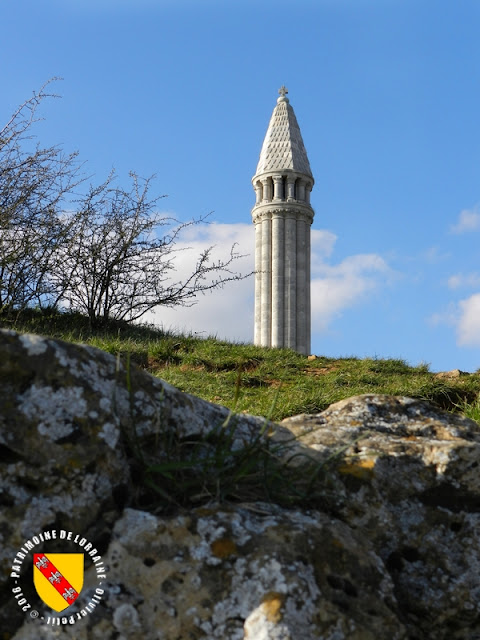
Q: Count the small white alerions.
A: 3